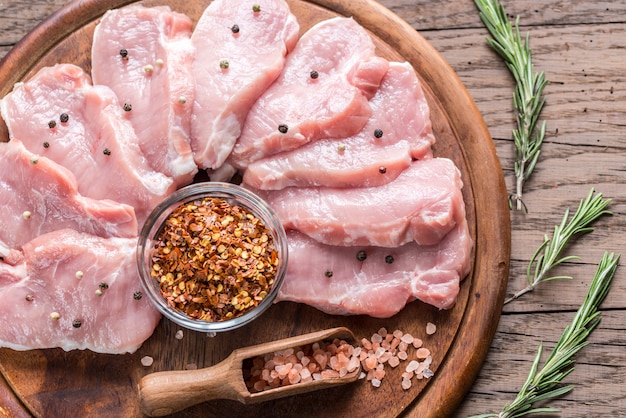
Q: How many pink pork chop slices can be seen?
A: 9